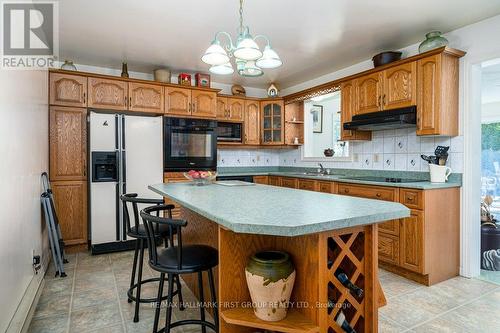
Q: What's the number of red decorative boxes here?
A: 2